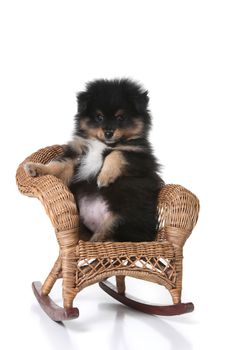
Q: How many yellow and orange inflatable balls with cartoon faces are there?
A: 0